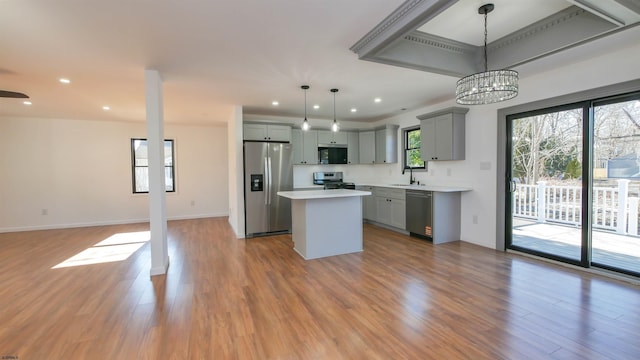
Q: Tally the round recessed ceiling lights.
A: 7